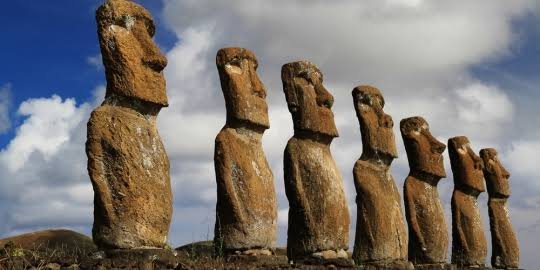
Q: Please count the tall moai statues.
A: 7